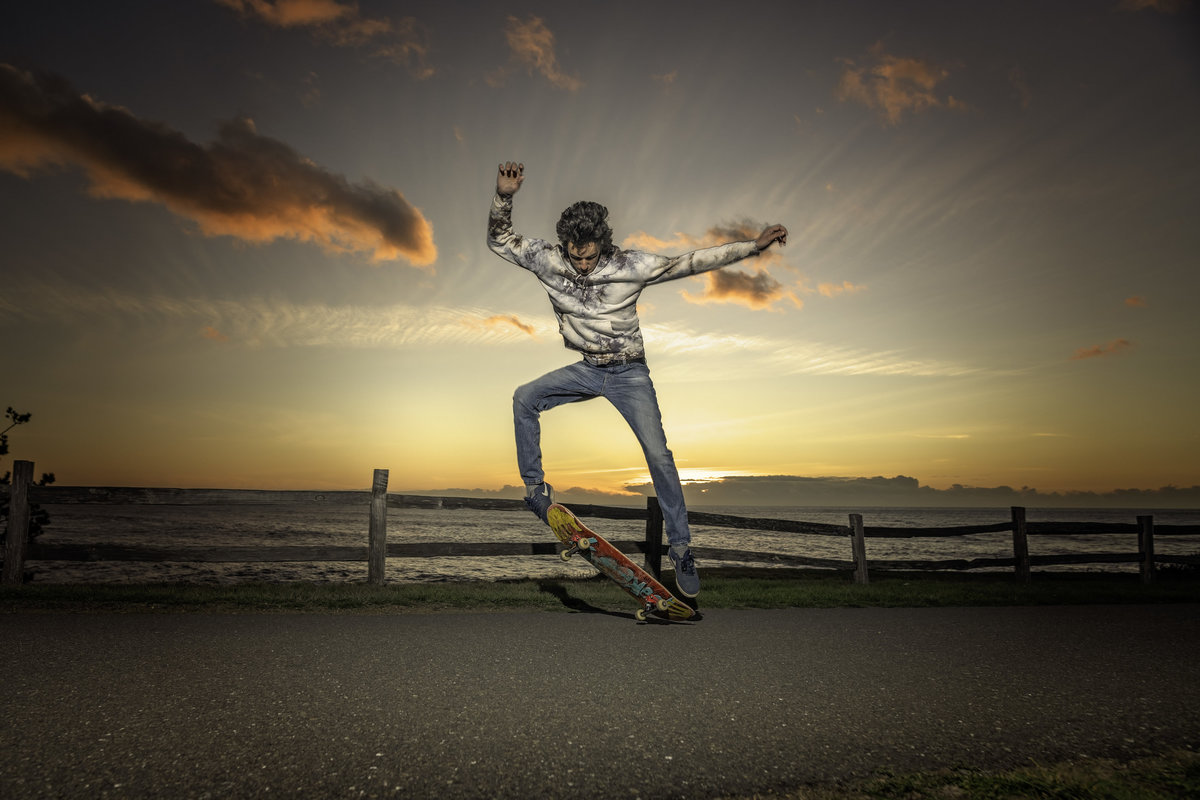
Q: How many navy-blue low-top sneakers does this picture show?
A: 2